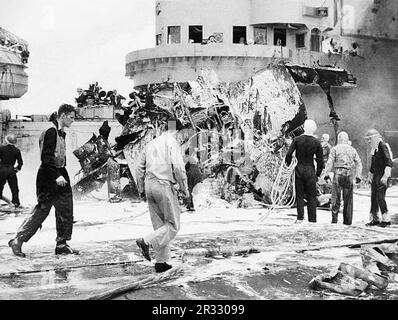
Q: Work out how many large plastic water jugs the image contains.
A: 0